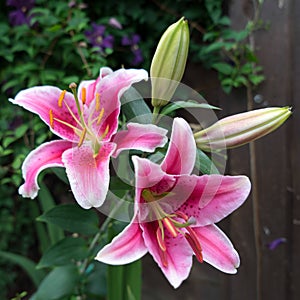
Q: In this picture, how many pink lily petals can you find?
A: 12